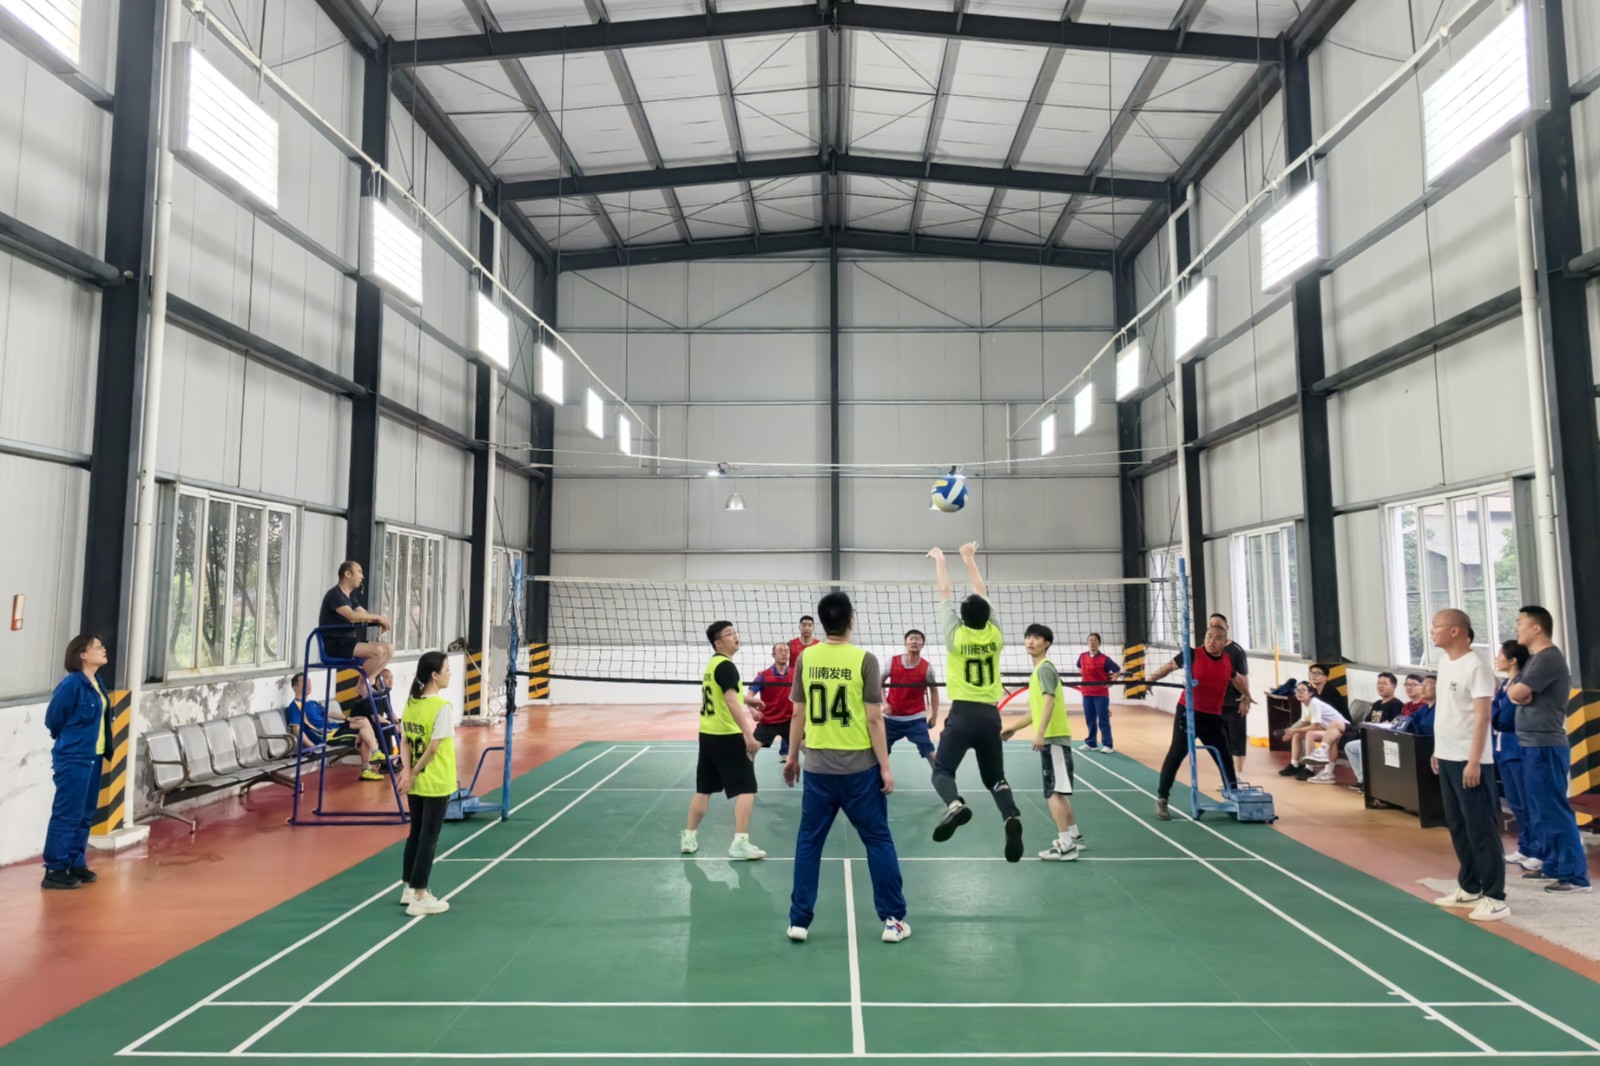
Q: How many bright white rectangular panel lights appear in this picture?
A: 13